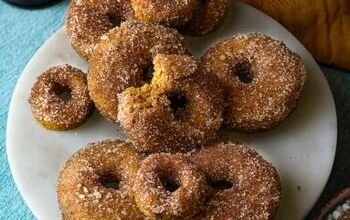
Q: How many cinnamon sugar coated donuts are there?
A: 10